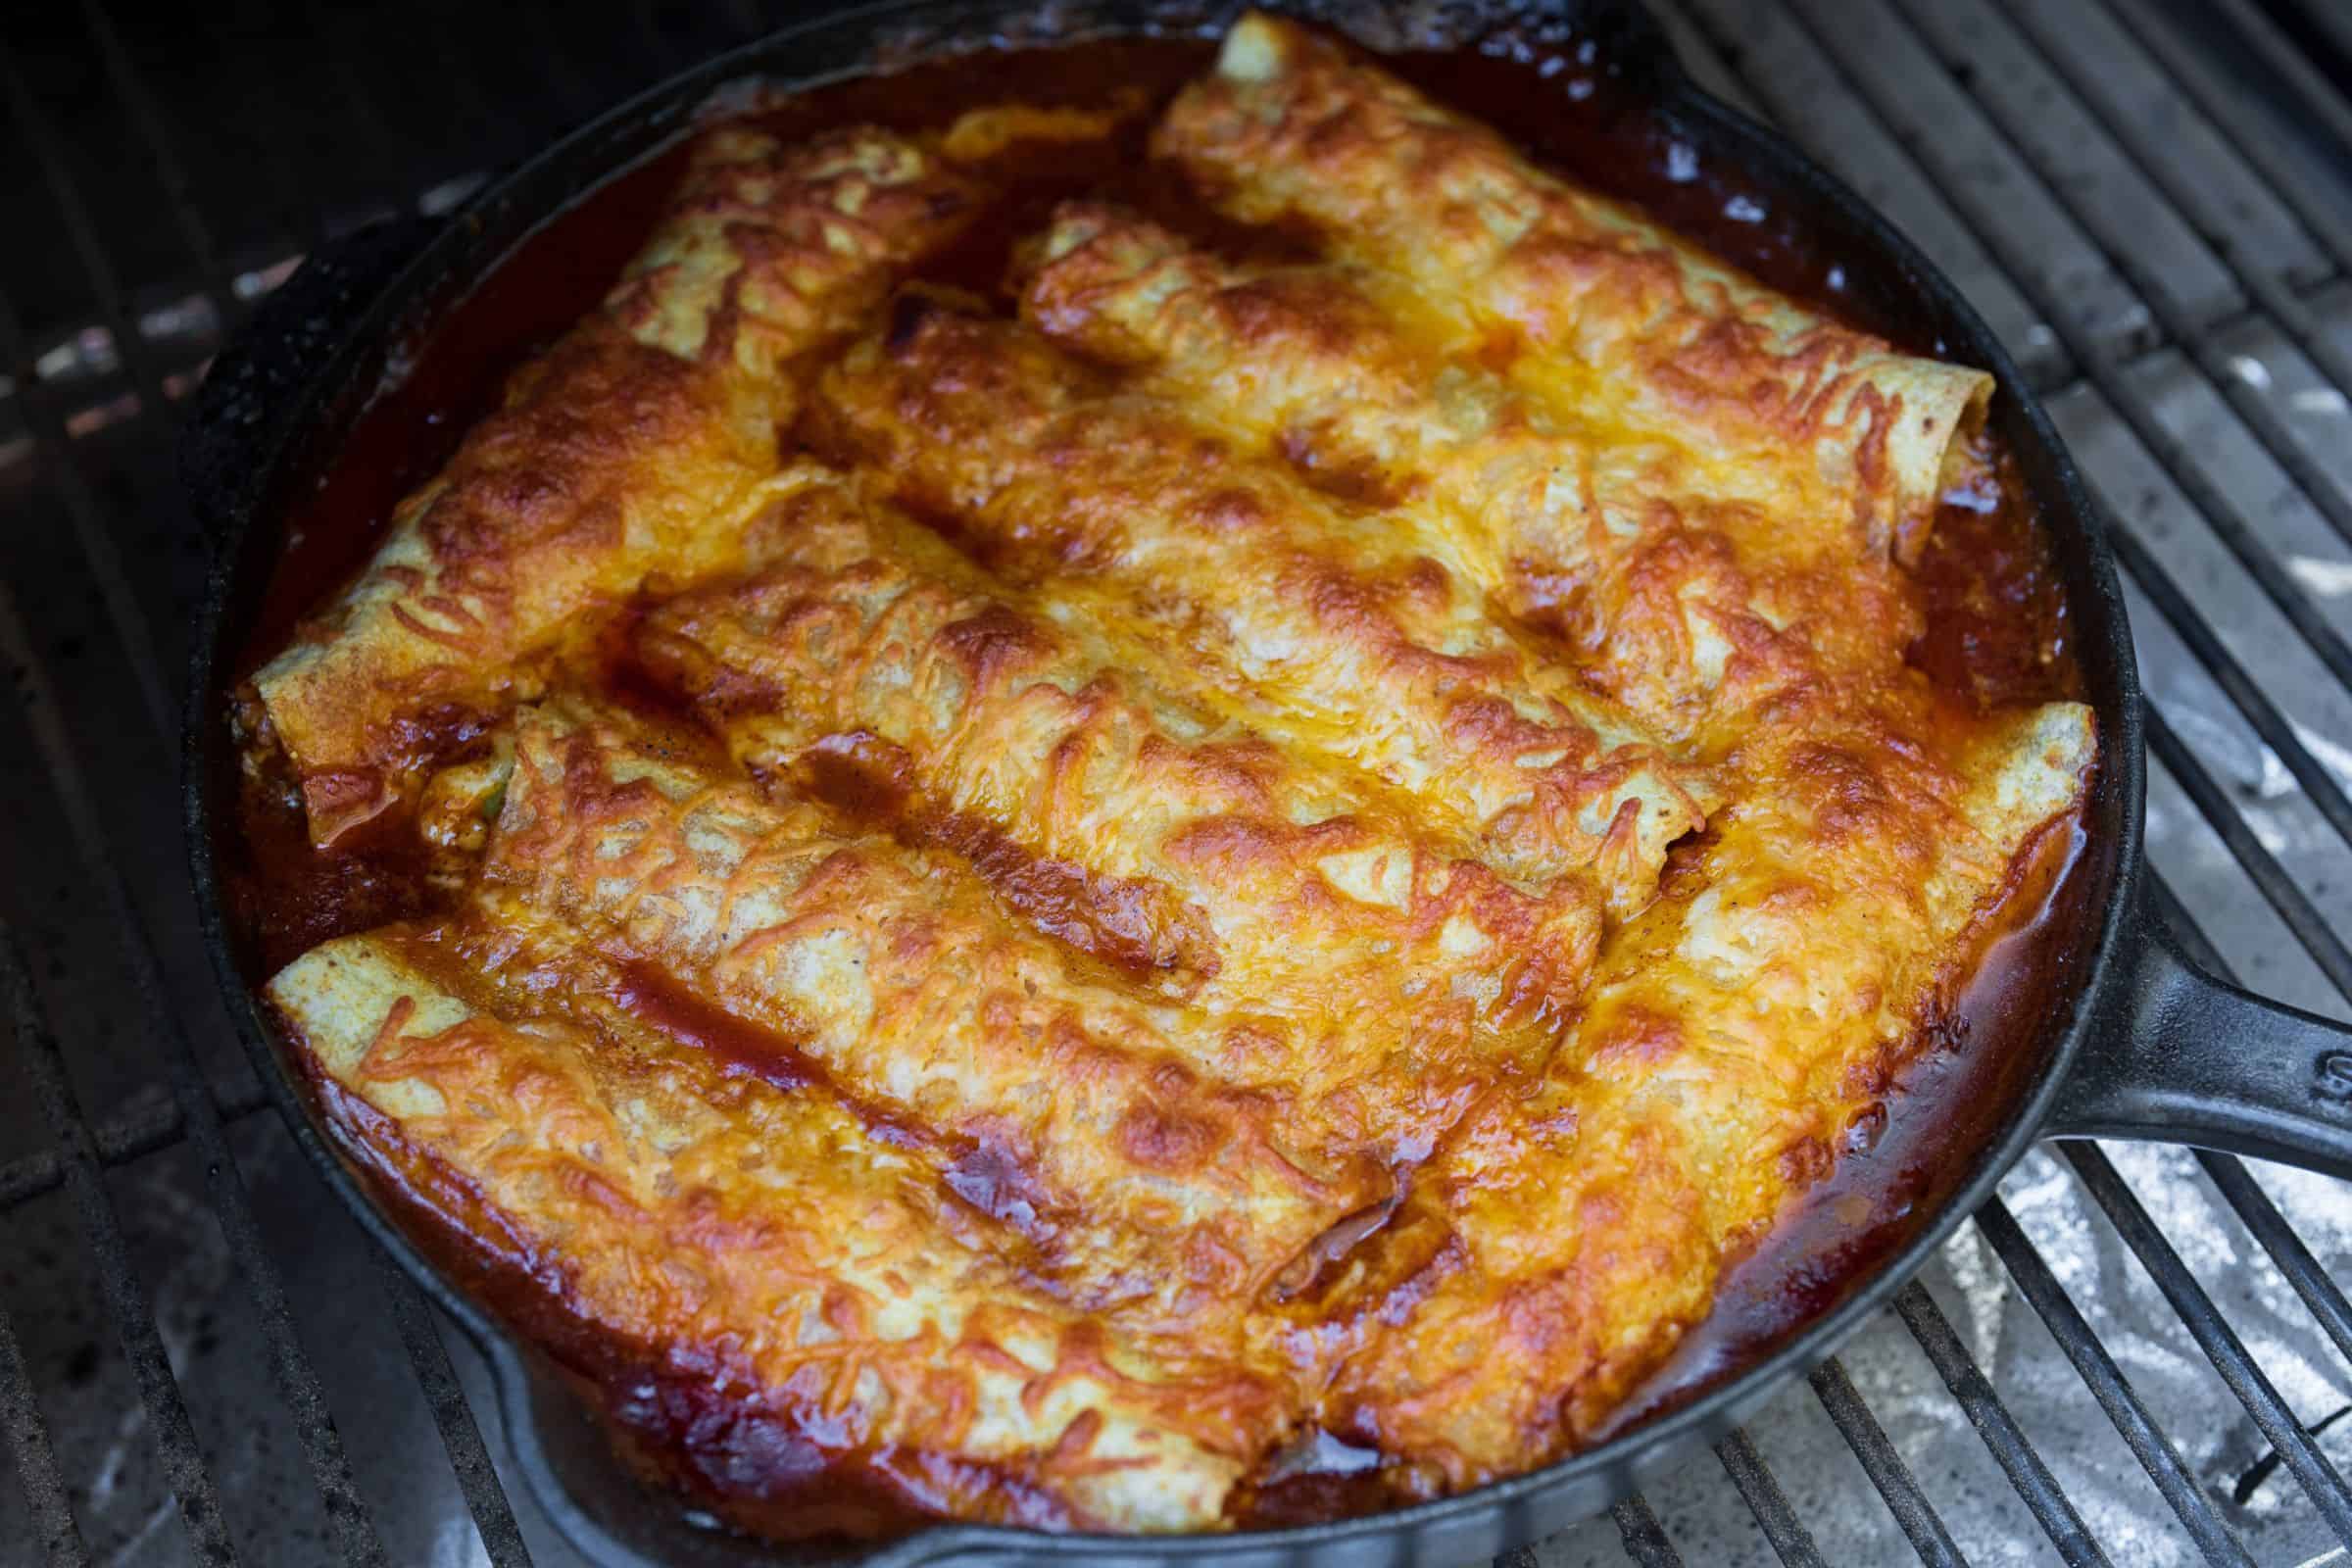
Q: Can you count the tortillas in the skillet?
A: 8